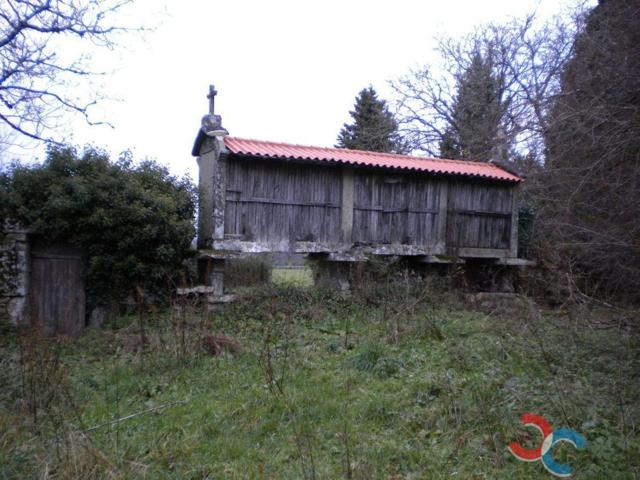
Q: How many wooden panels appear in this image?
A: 3